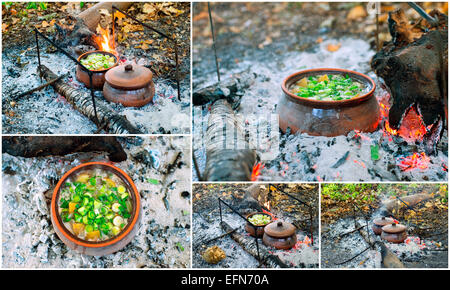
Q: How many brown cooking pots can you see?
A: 8